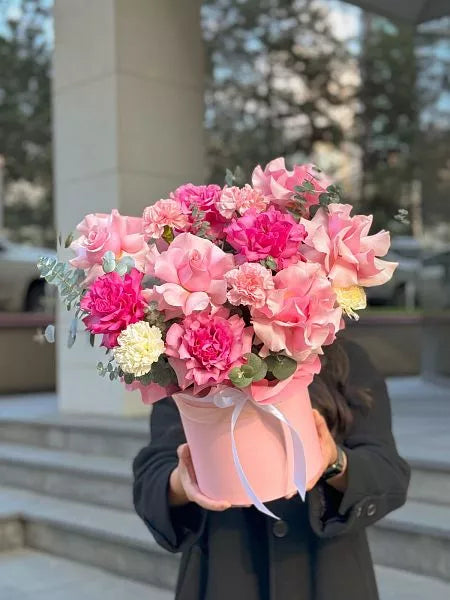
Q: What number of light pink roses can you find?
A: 5